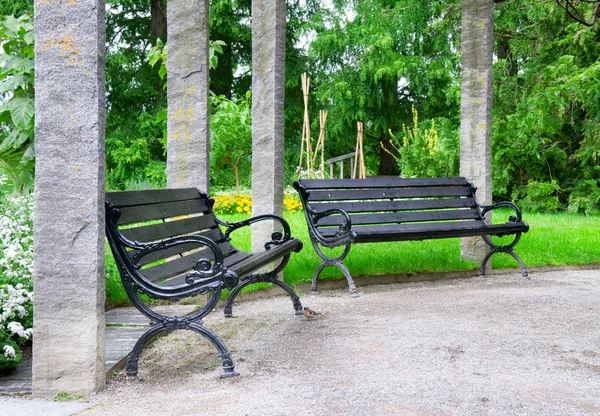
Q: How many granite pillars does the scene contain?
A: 4